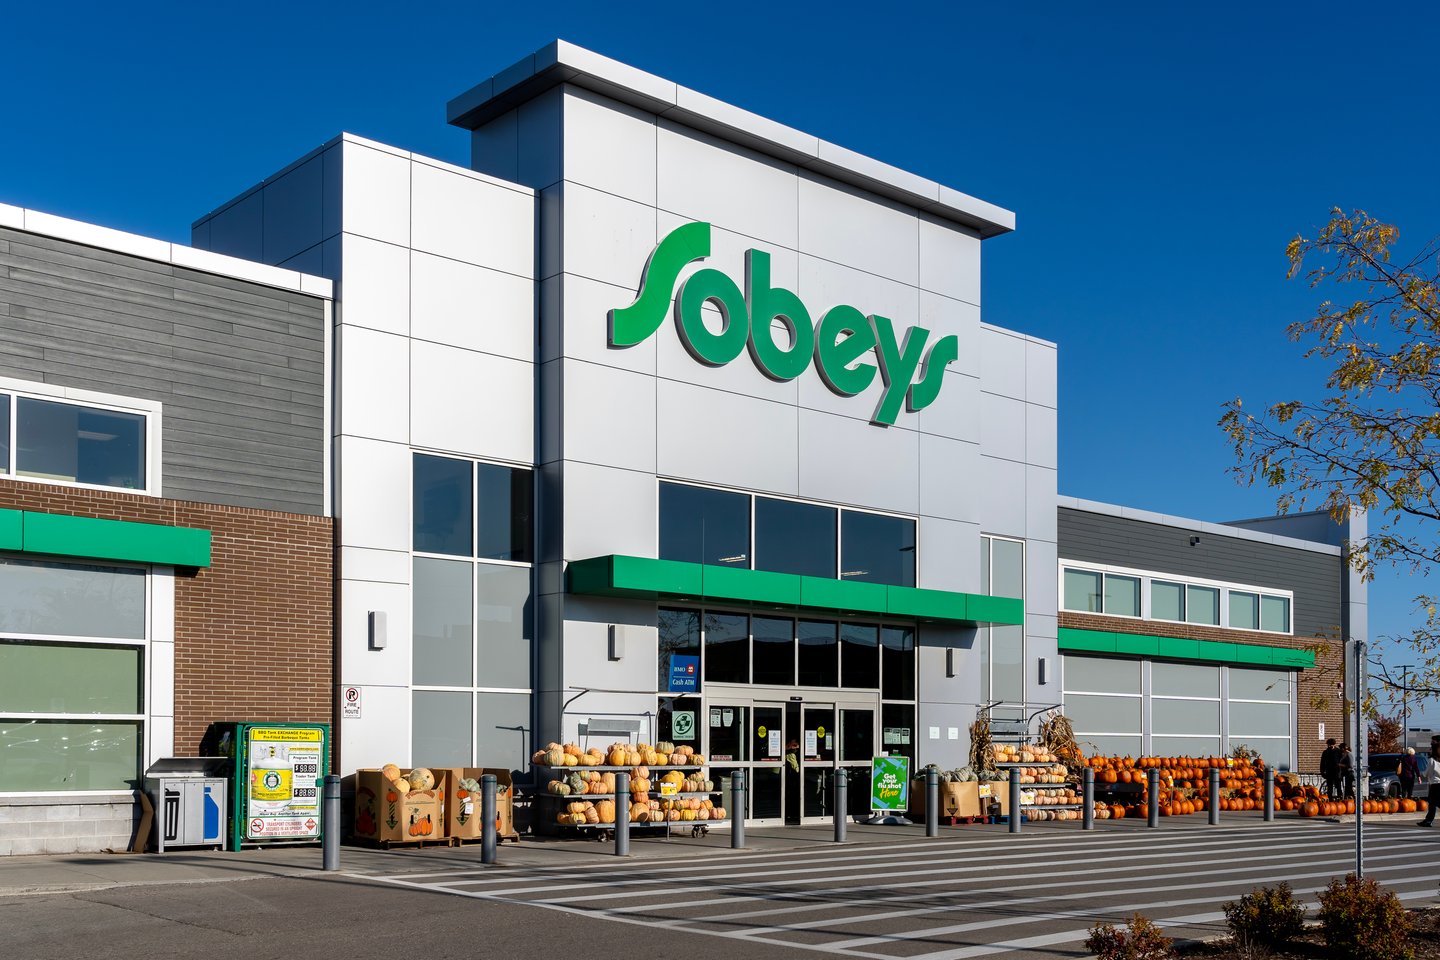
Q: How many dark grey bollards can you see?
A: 11